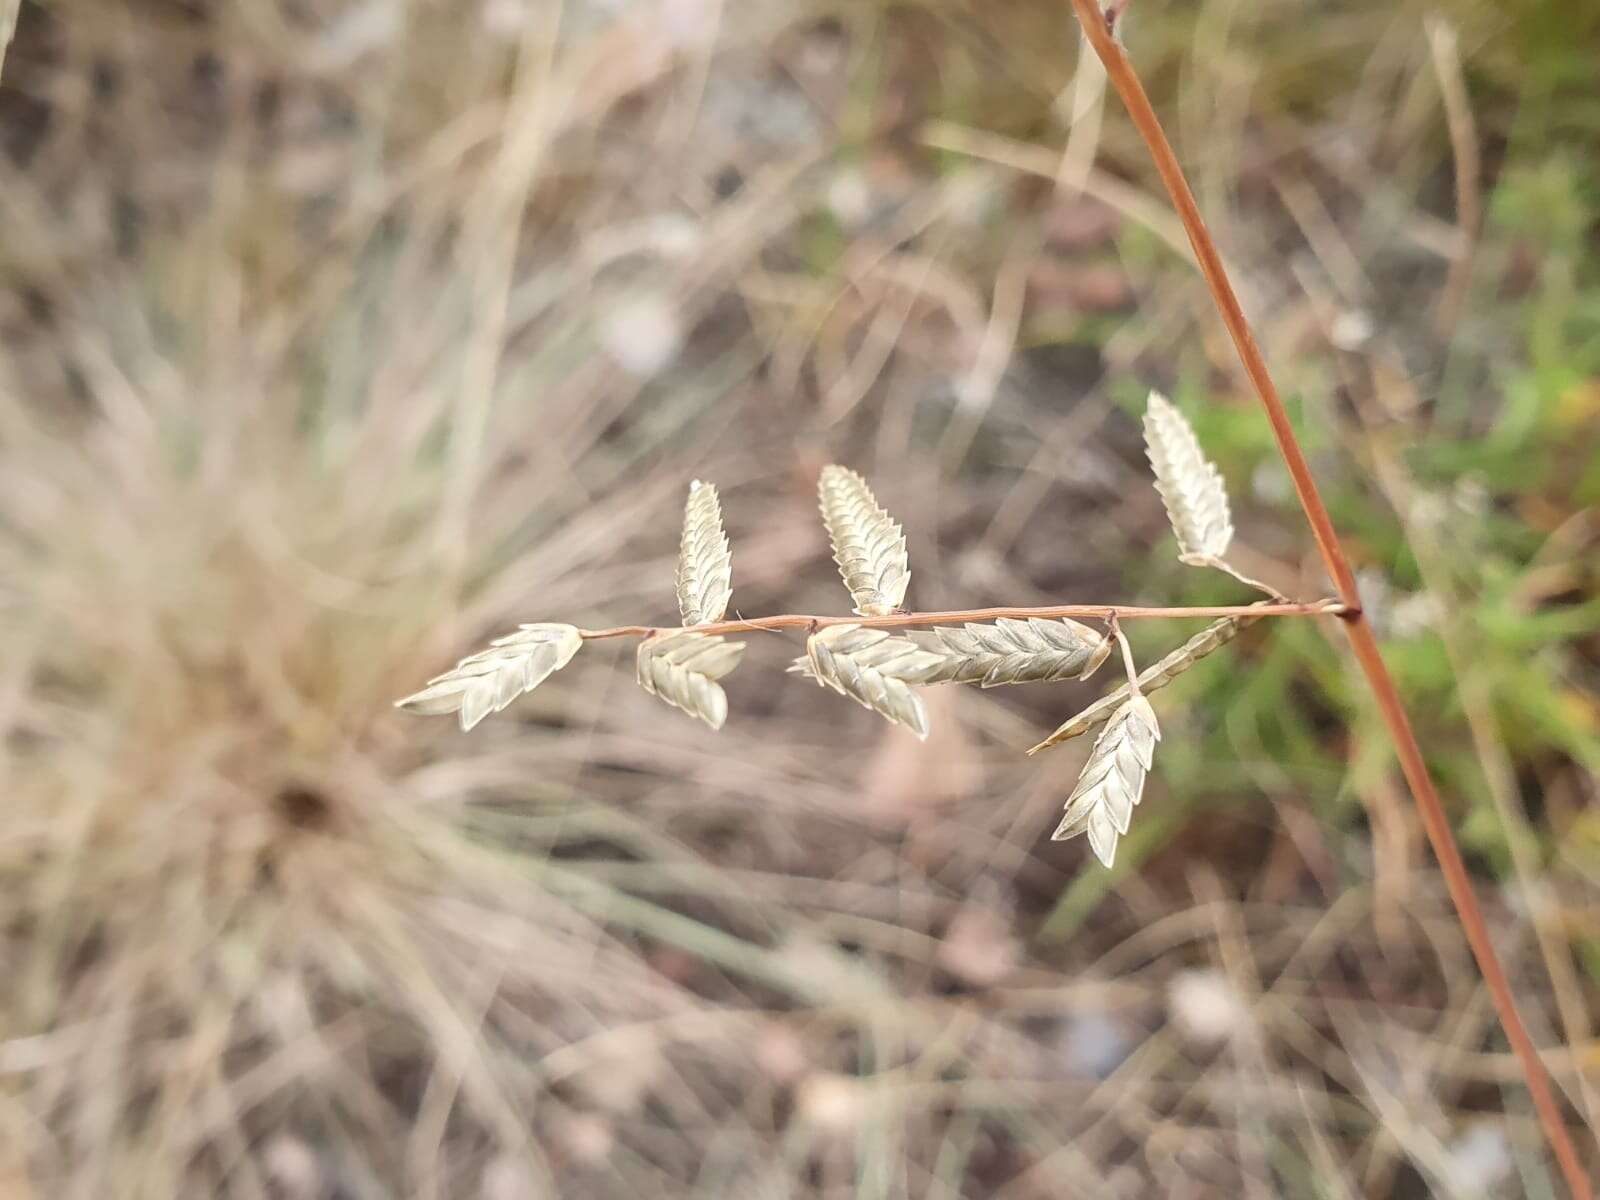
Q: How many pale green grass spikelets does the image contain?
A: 9